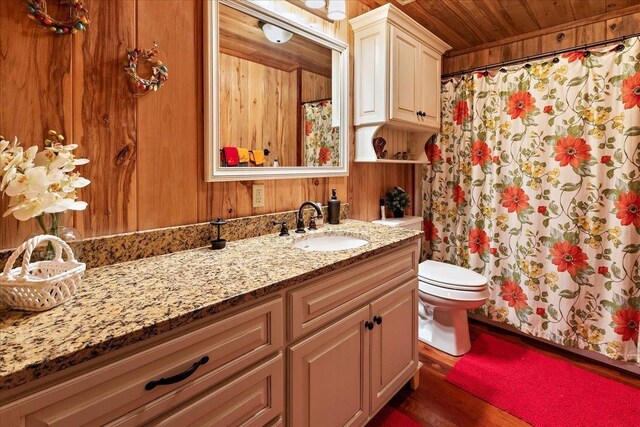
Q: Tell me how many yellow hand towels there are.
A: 2